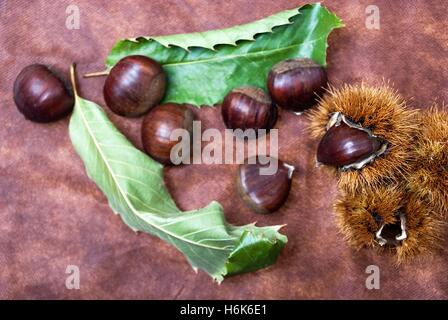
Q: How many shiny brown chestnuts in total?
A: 7